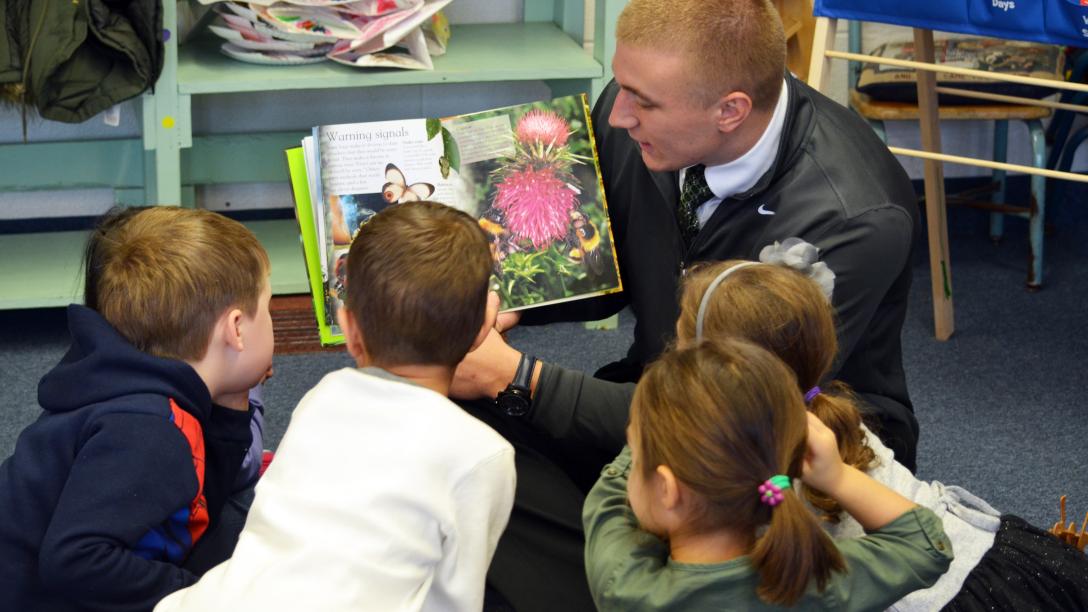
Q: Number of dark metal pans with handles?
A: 0